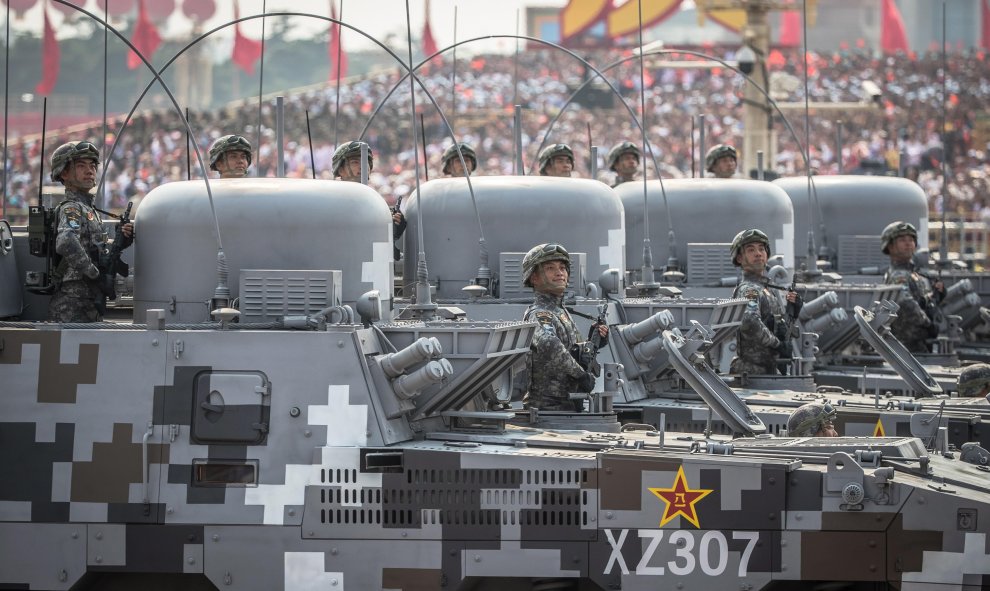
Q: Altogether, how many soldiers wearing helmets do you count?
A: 12